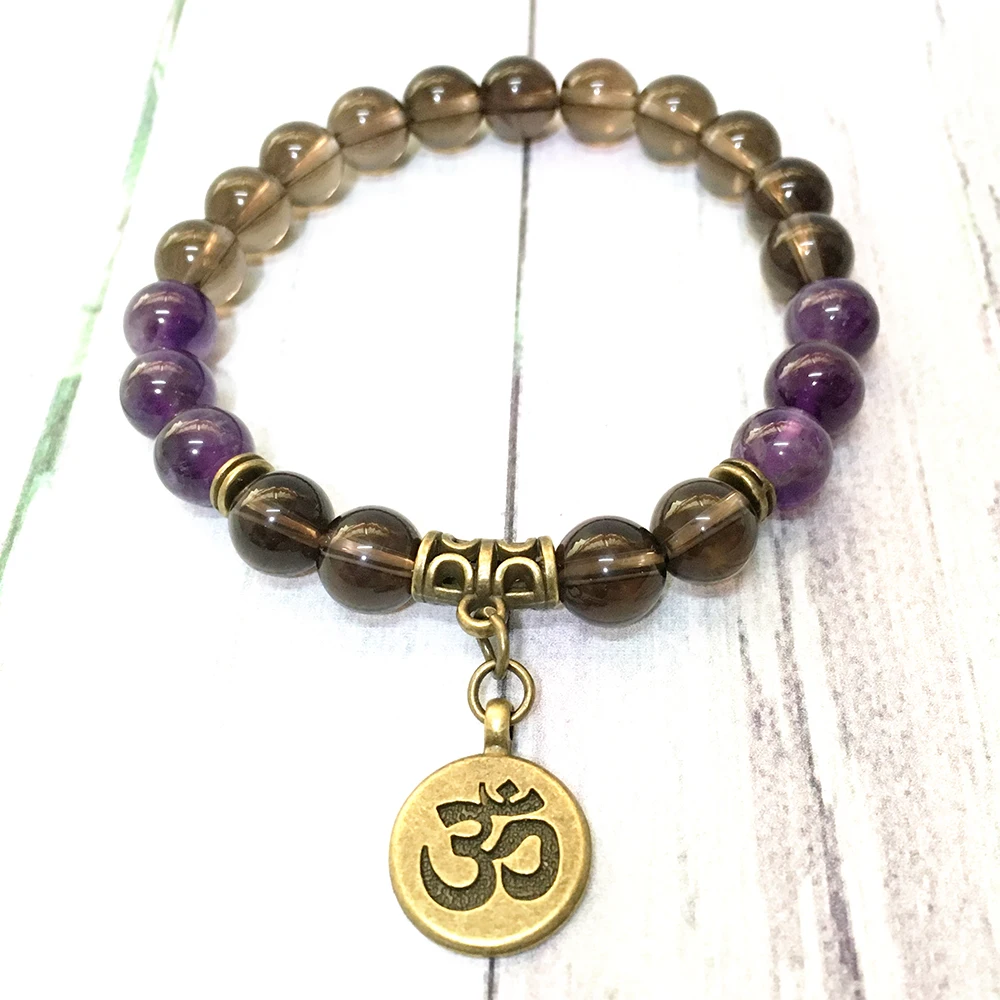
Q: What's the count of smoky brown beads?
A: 15